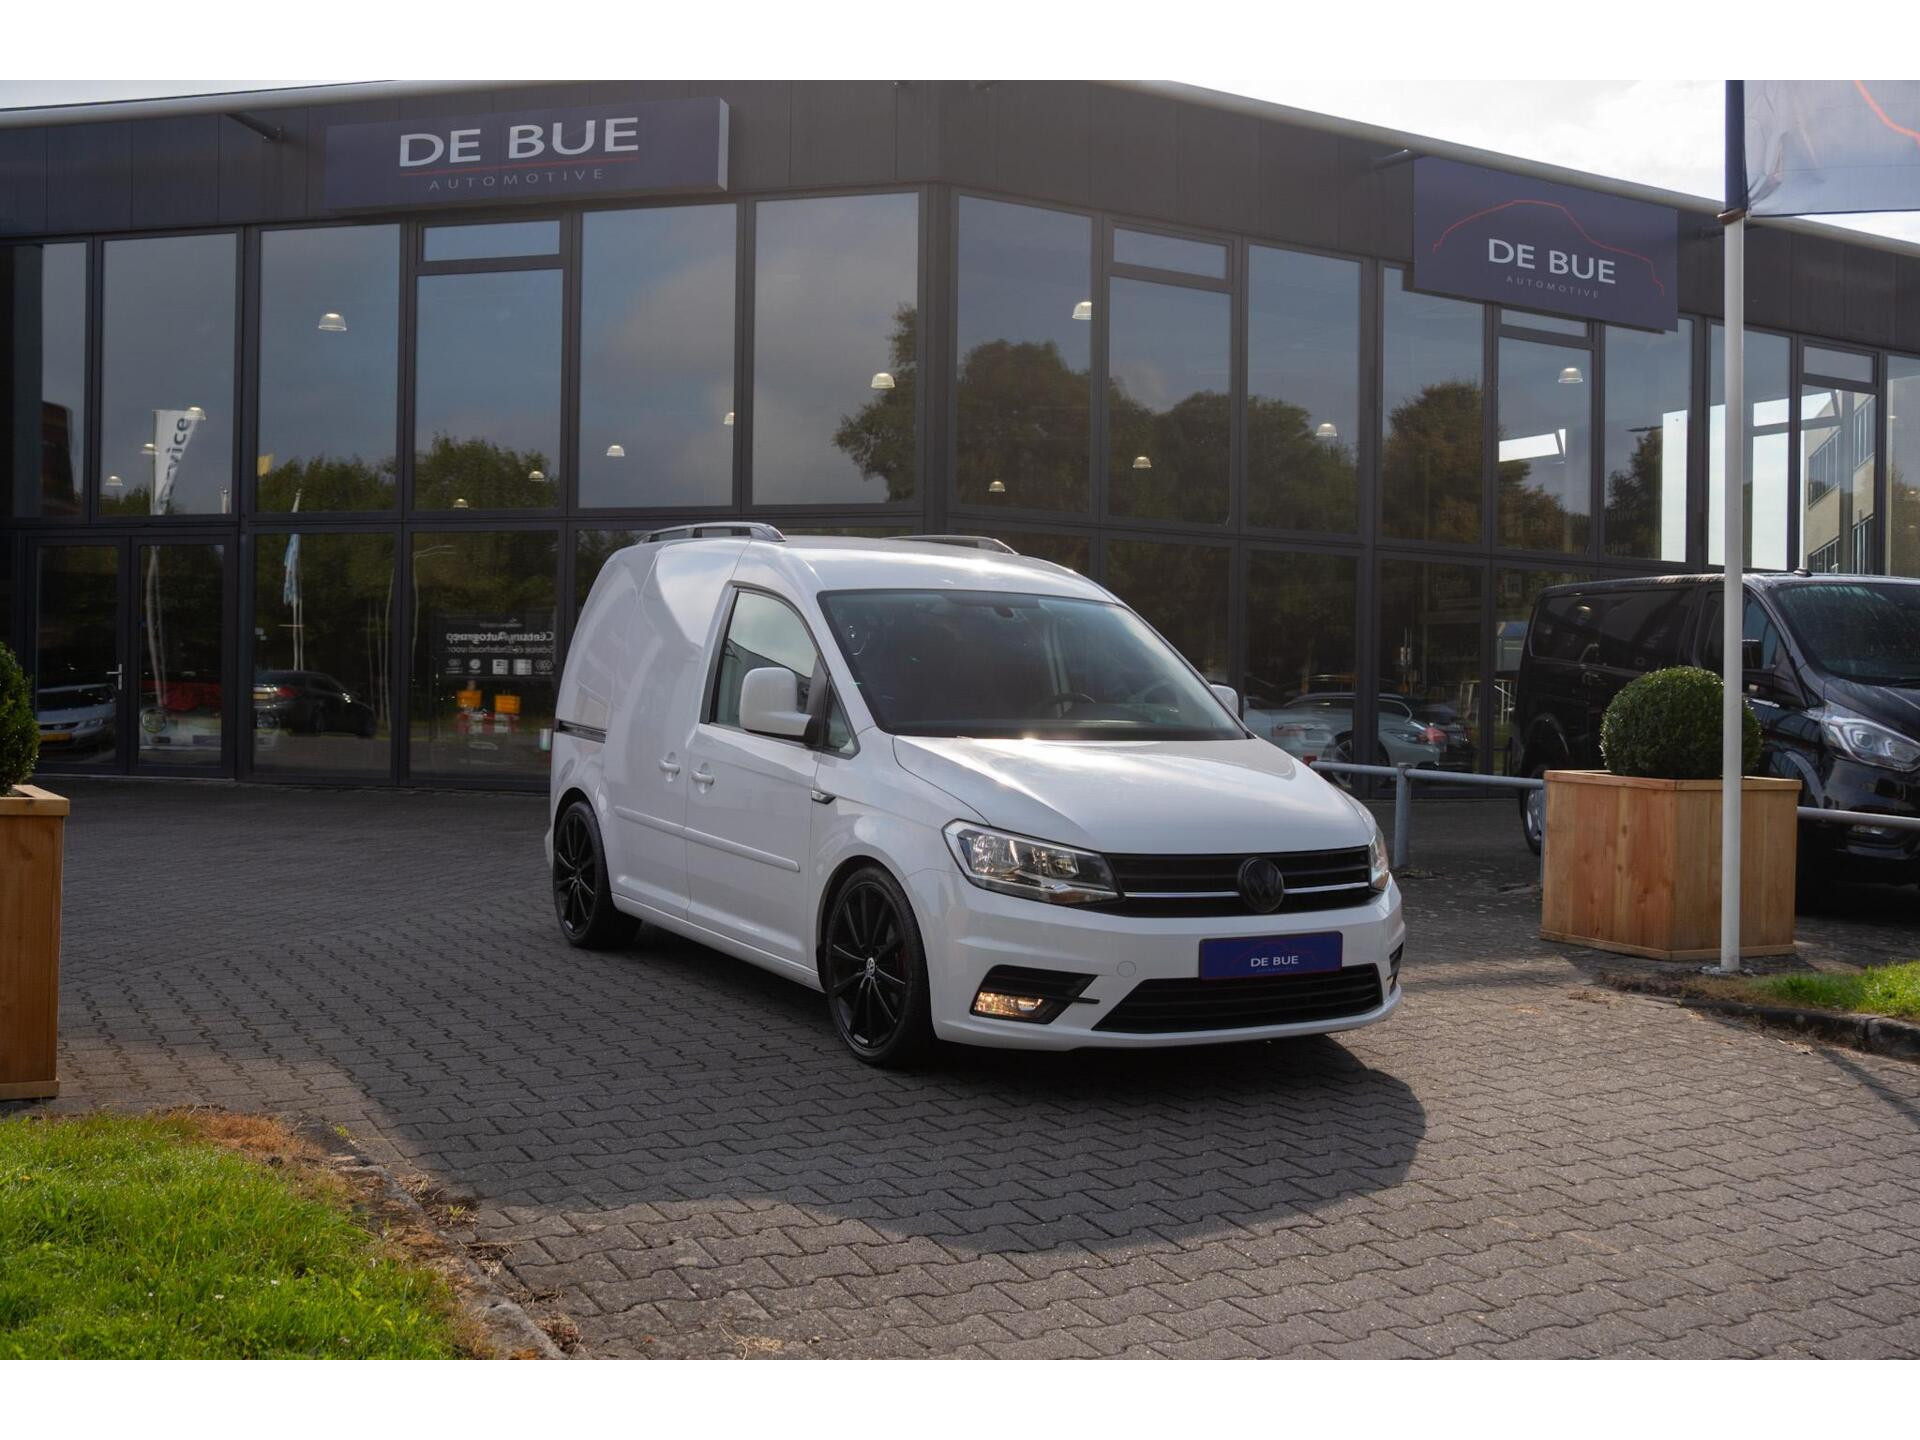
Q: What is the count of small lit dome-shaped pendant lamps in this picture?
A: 14